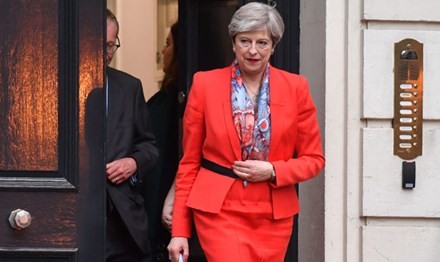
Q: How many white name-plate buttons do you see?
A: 8